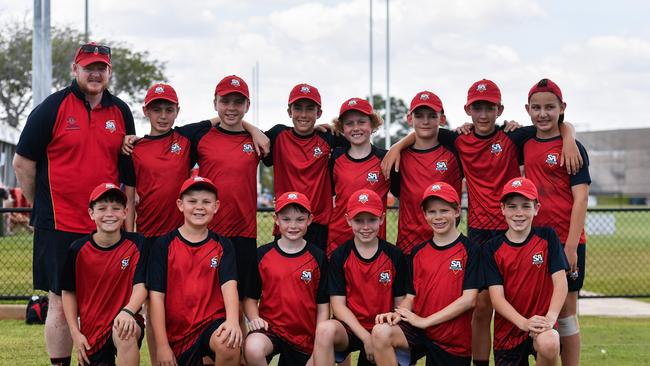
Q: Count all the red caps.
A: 14